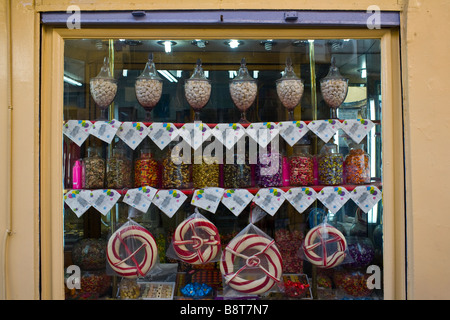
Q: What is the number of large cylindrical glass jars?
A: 10